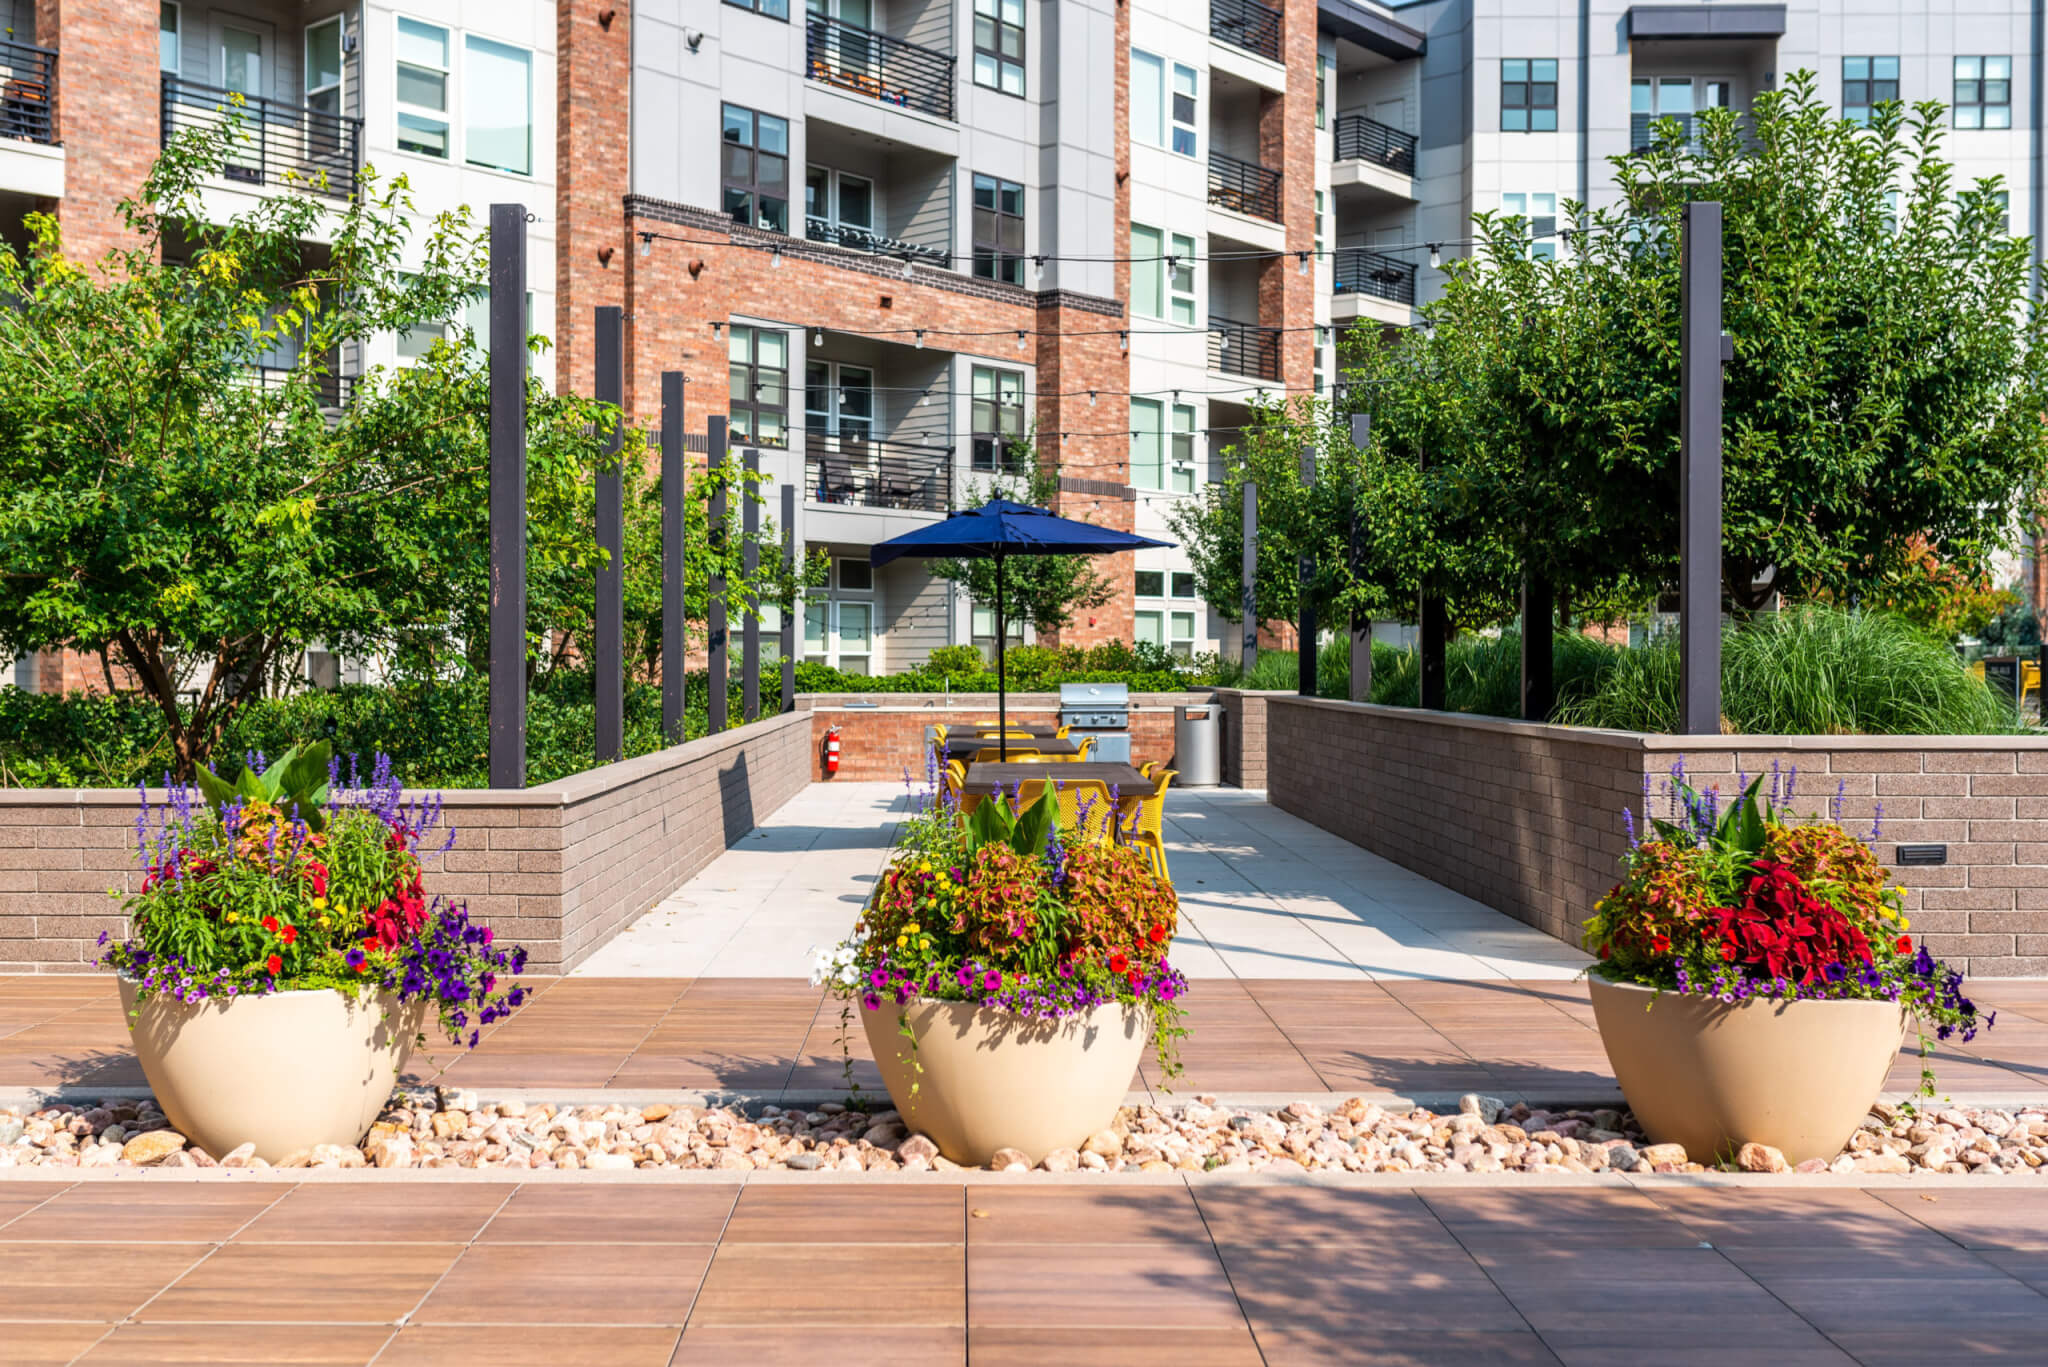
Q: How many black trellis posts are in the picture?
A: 12